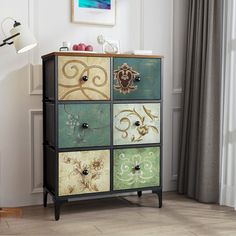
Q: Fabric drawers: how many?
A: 6